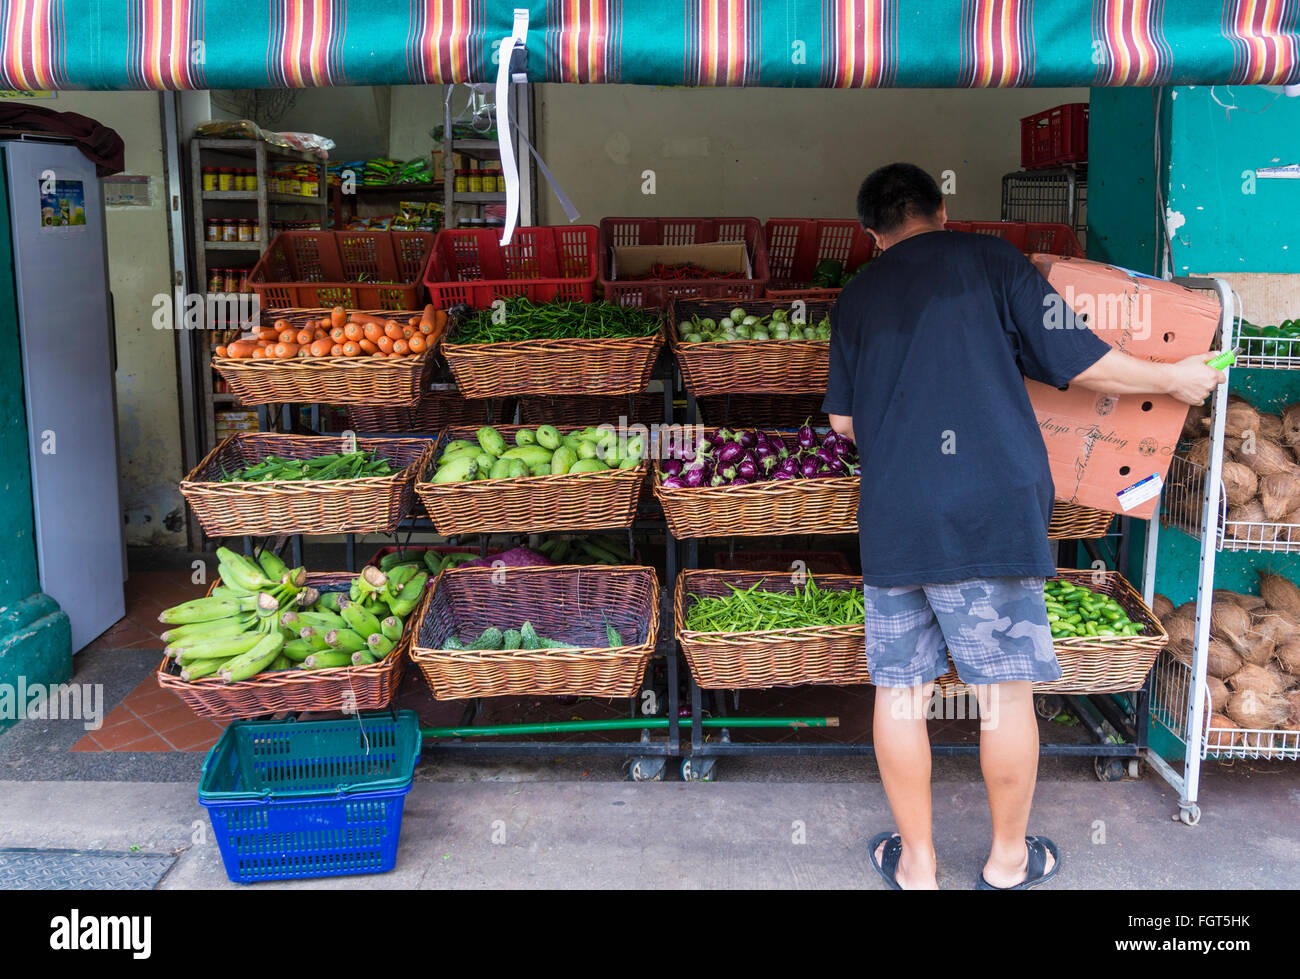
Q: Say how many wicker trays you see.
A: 11